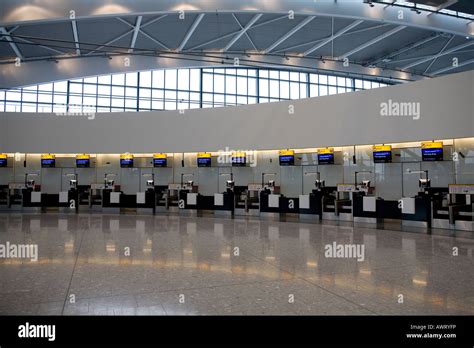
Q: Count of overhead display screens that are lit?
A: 11